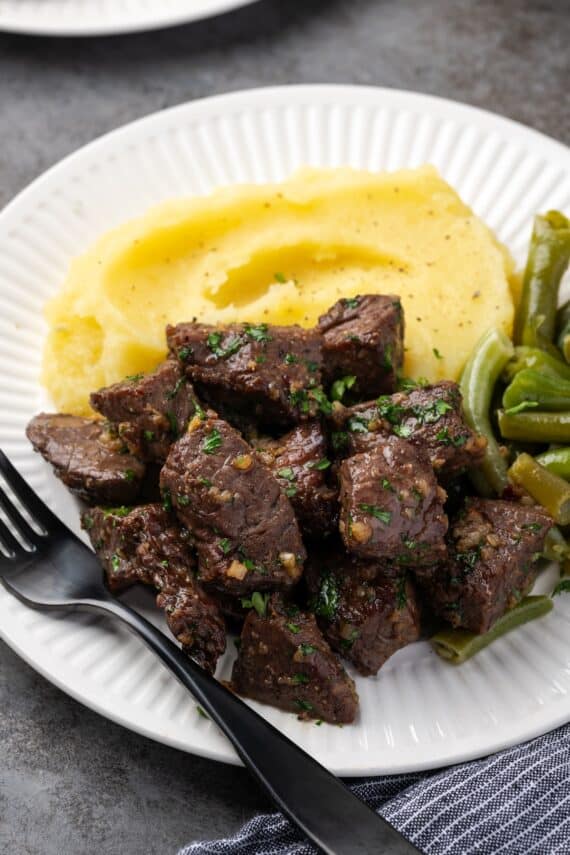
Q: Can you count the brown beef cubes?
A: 12